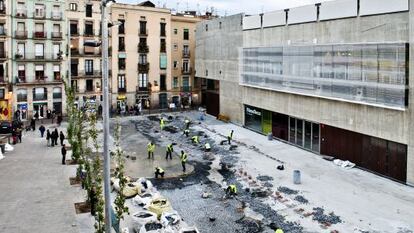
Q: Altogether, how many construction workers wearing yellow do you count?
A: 12